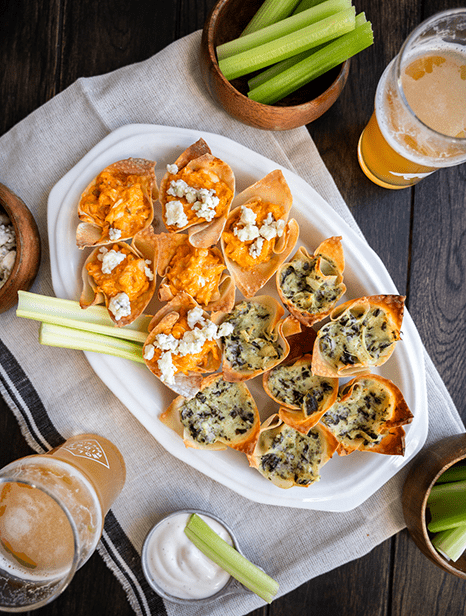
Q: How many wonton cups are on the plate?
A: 13